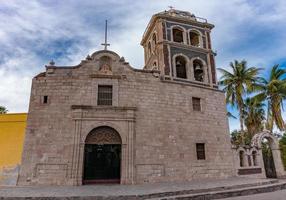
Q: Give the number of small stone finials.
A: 3